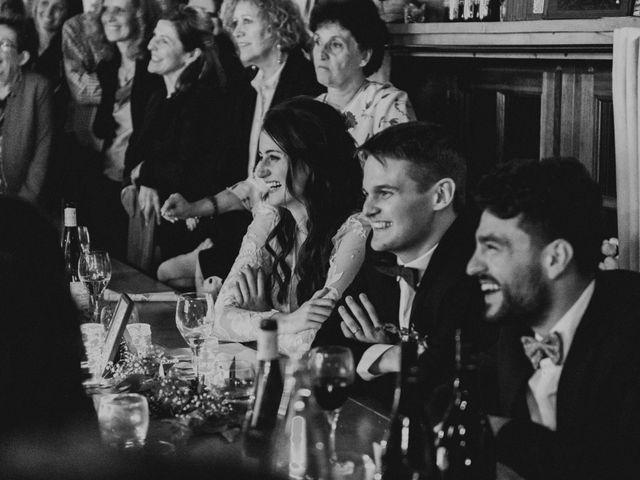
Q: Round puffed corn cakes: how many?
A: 0